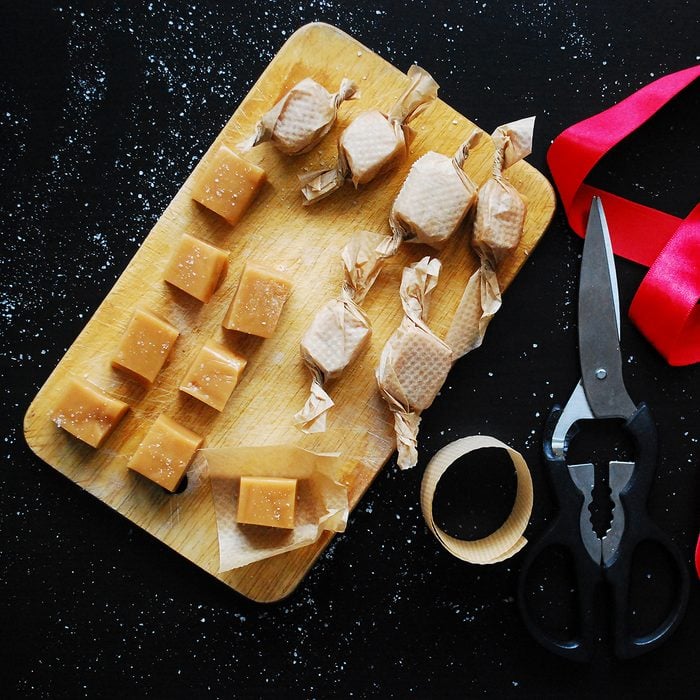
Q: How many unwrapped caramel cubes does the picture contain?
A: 8